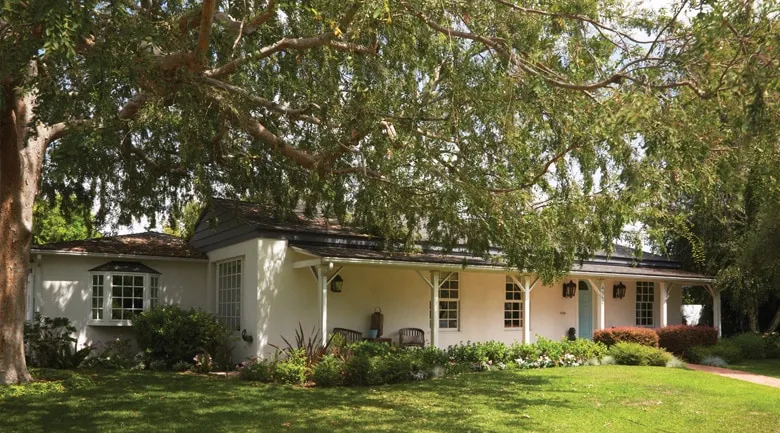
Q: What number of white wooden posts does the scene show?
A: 6